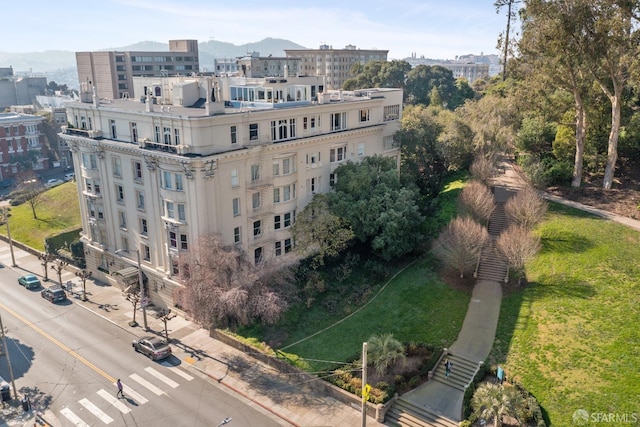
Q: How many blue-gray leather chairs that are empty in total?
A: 0